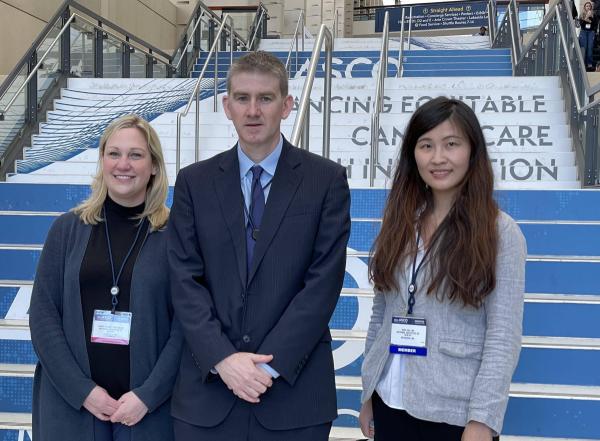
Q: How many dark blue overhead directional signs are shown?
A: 1